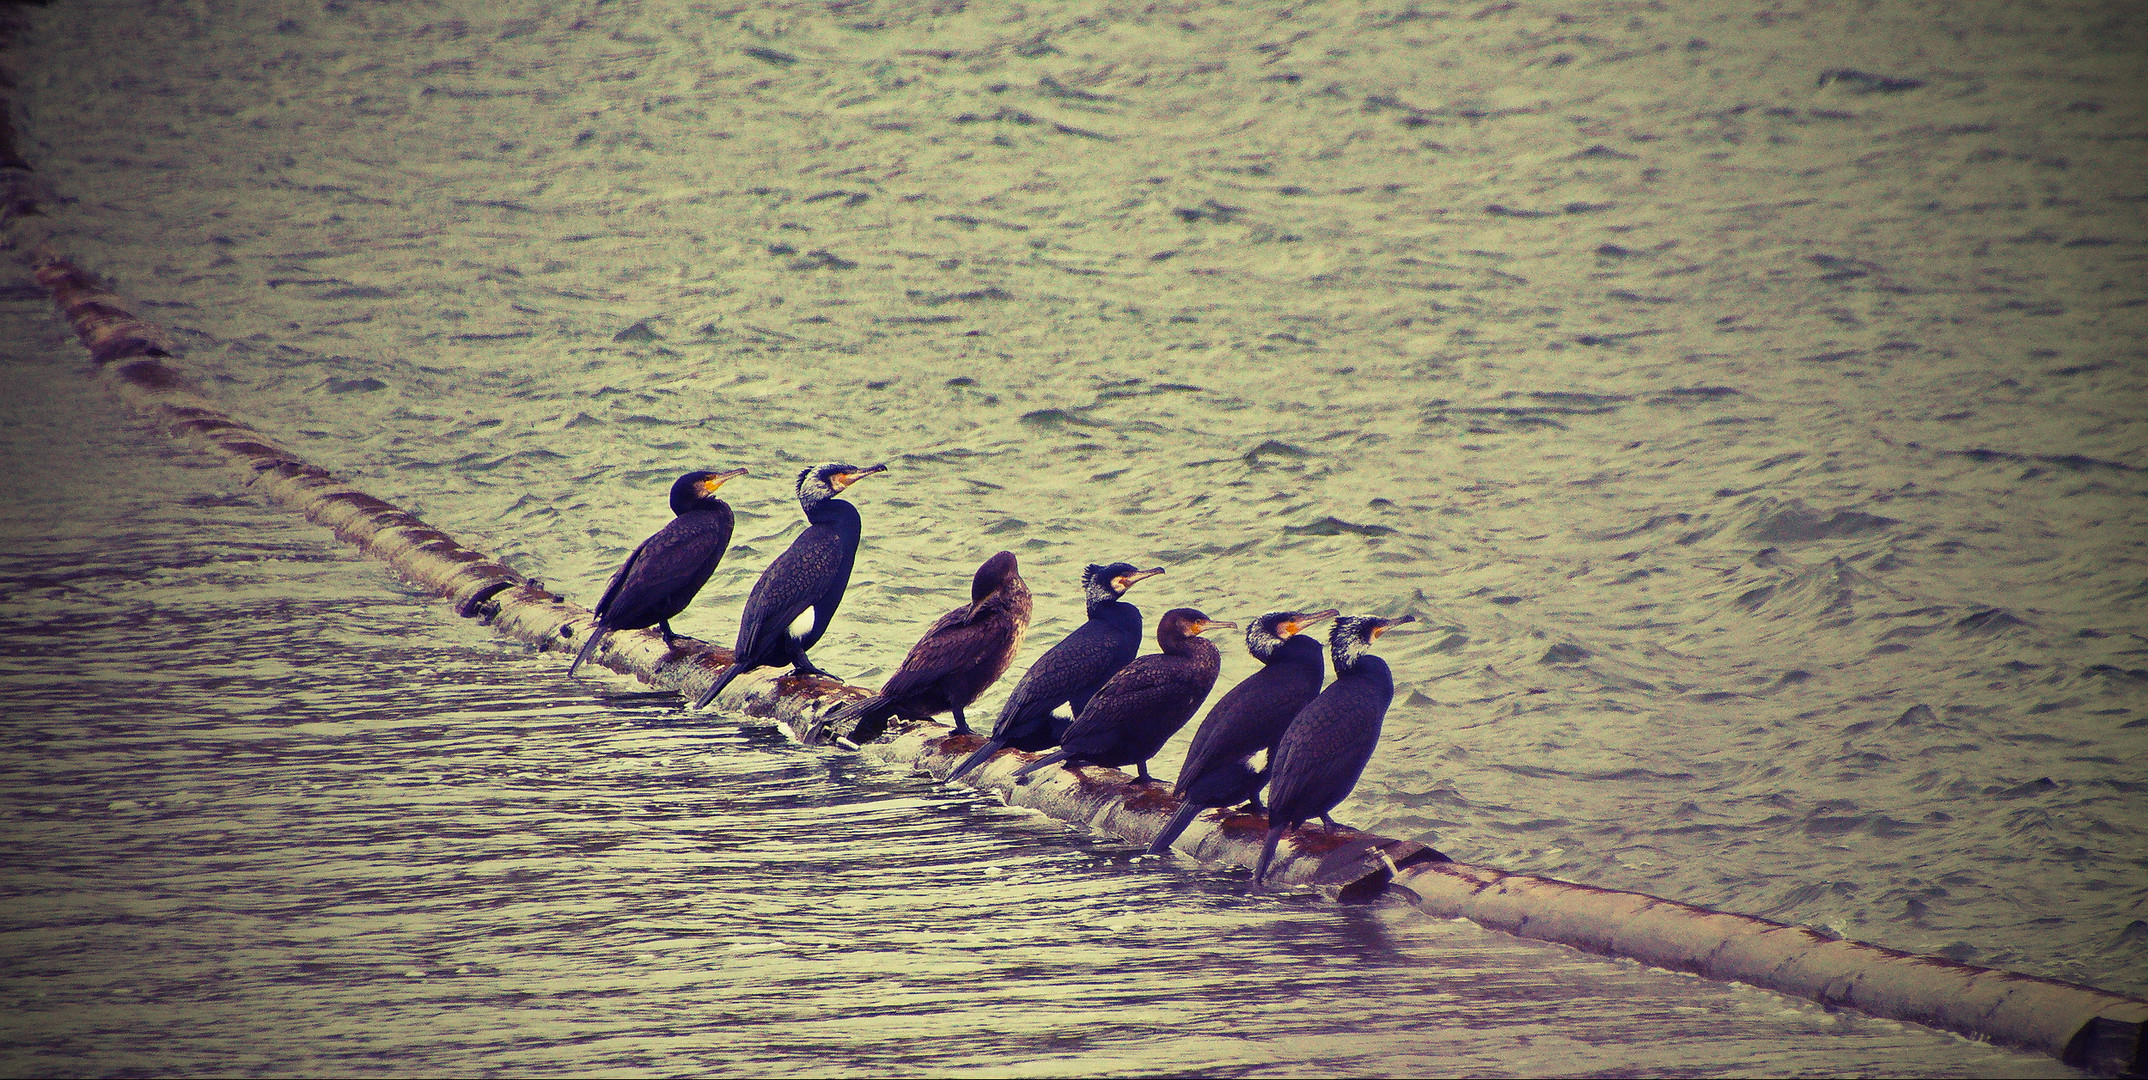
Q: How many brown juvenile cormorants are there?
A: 2